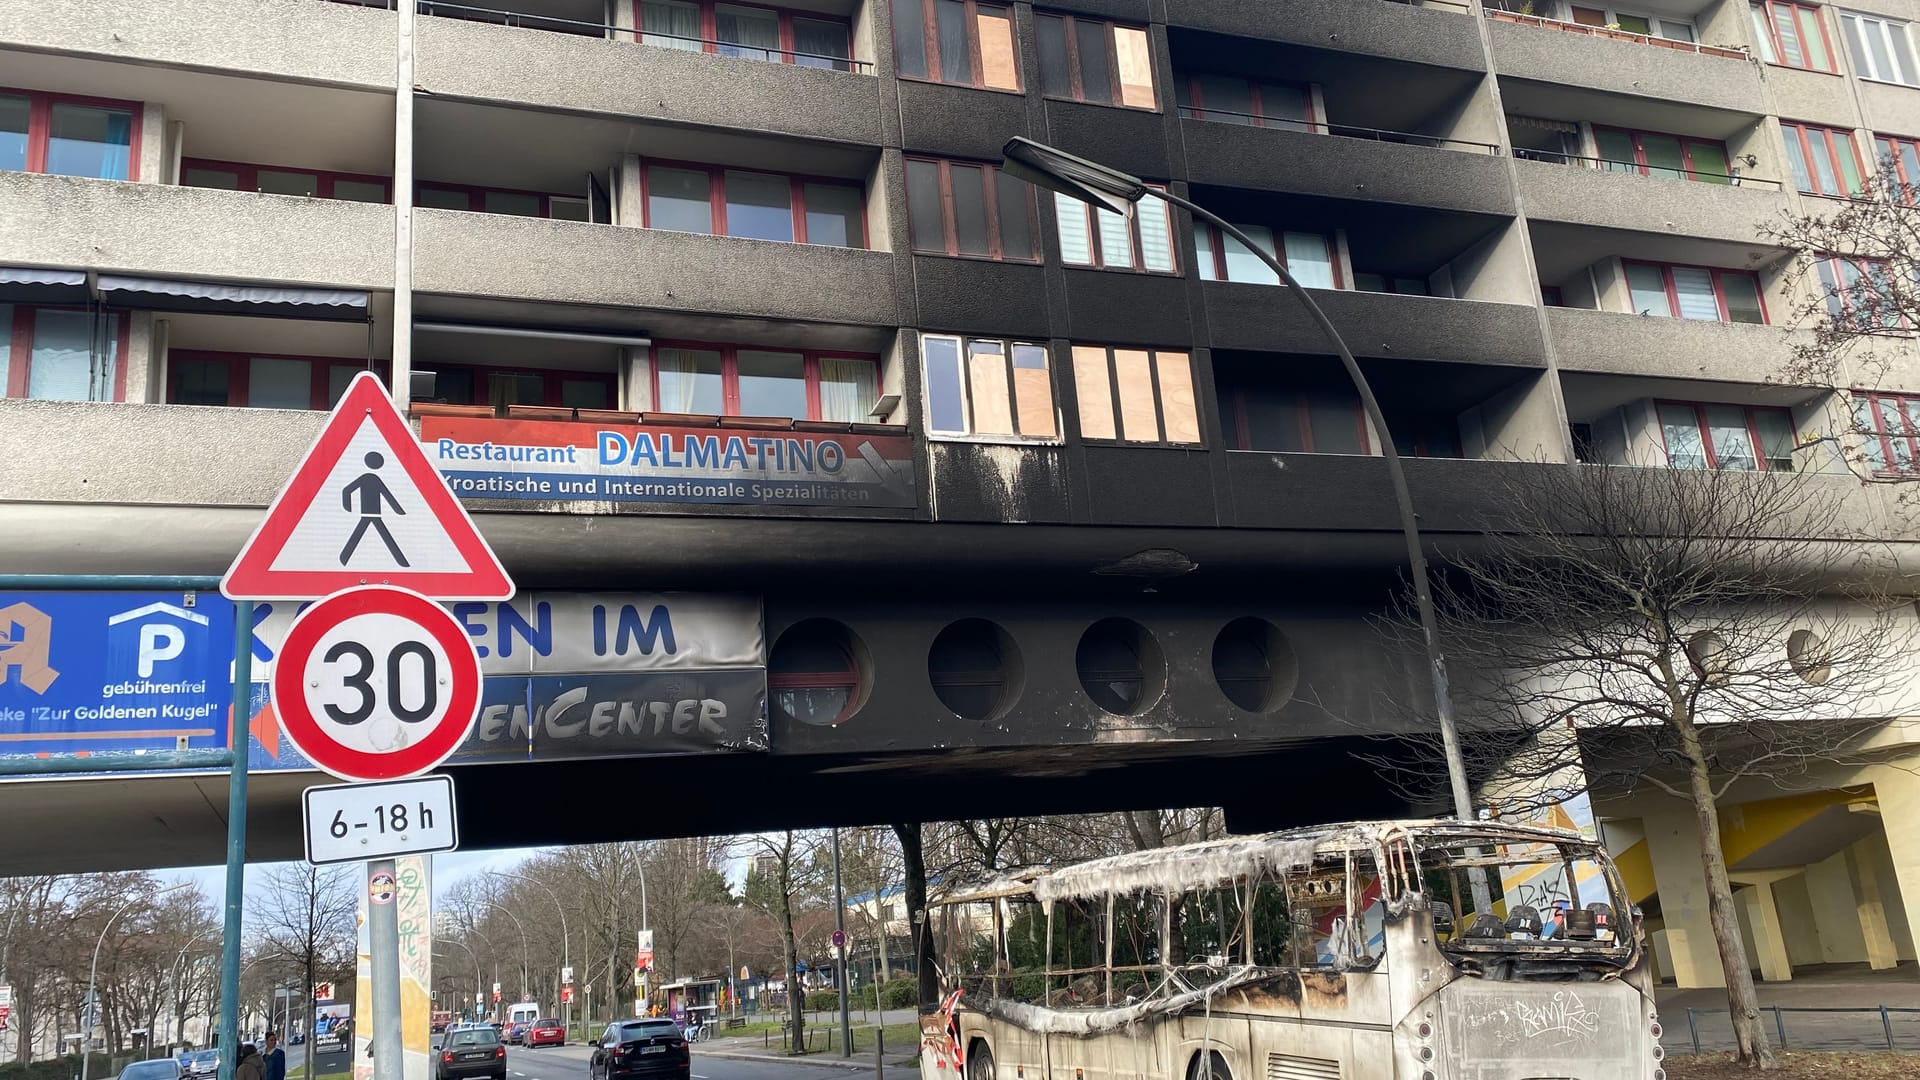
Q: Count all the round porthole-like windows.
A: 6